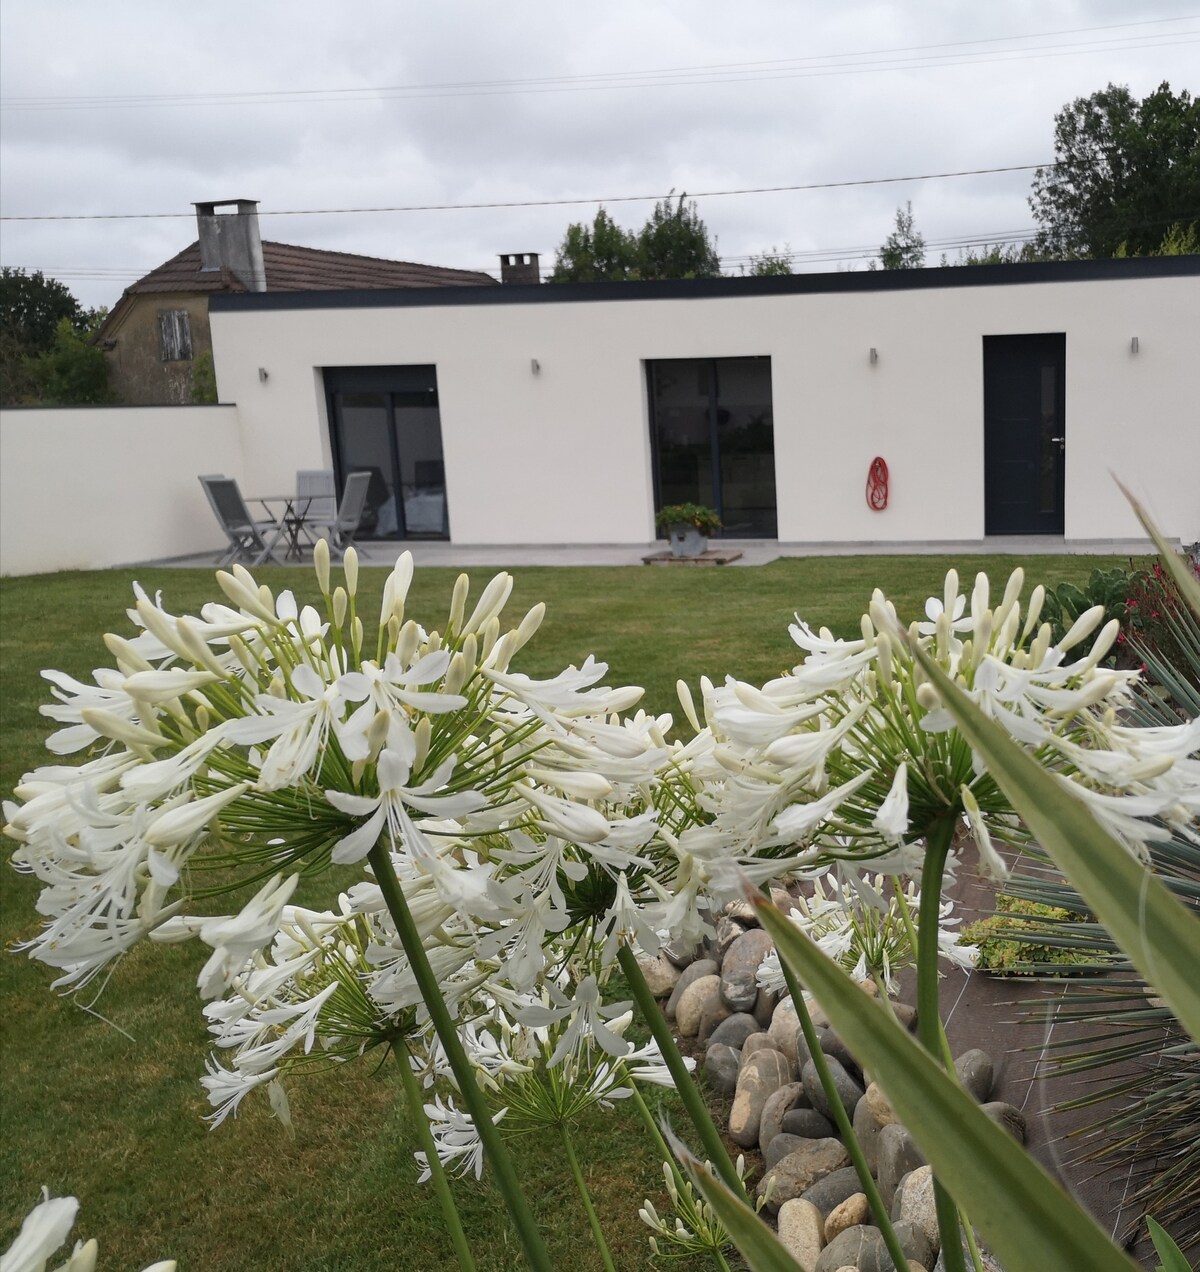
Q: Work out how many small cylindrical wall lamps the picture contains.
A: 4